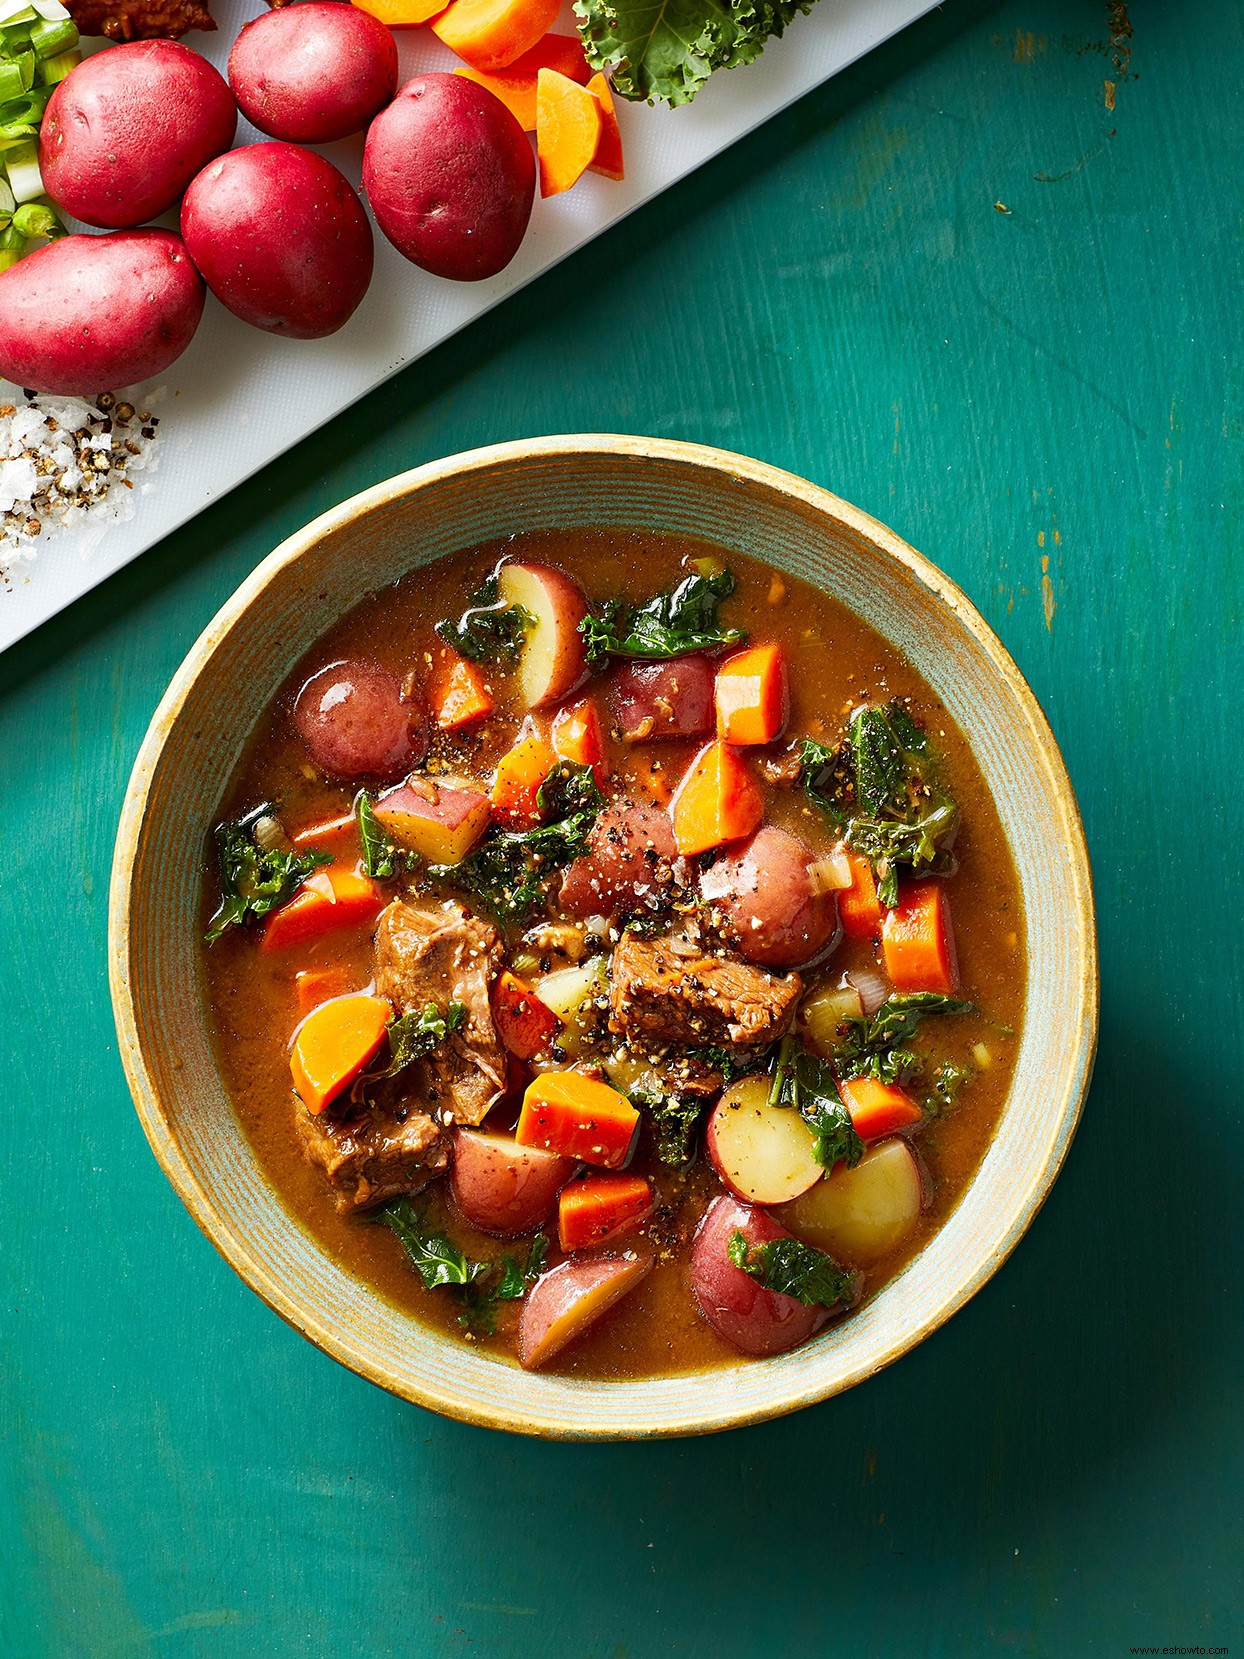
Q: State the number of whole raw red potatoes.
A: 5